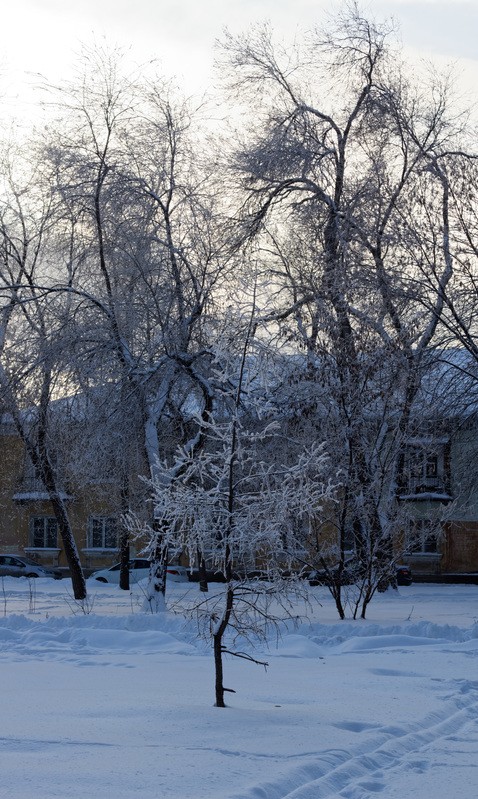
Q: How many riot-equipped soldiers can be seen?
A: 0